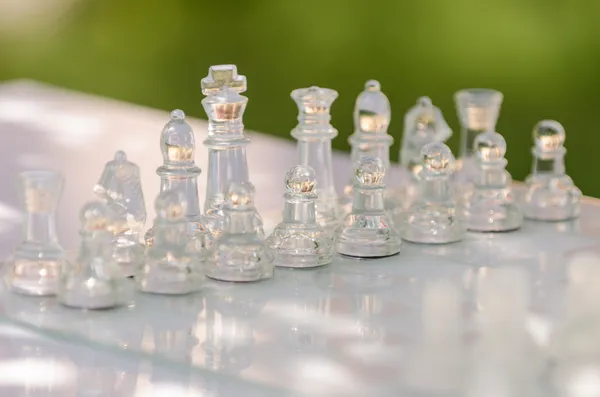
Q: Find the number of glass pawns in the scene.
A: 8